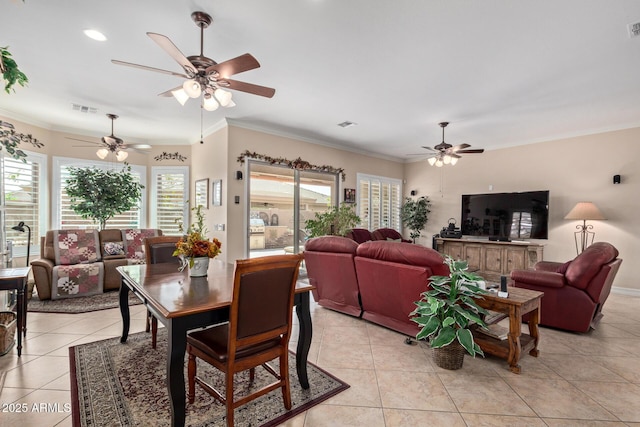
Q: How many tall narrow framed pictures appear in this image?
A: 2